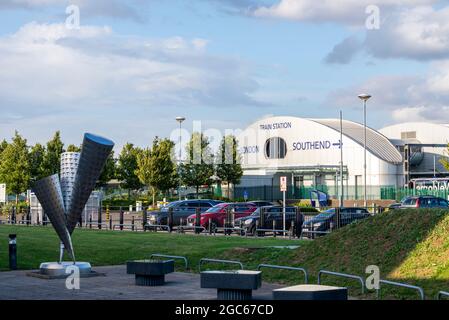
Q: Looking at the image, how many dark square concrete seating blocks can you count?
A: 3